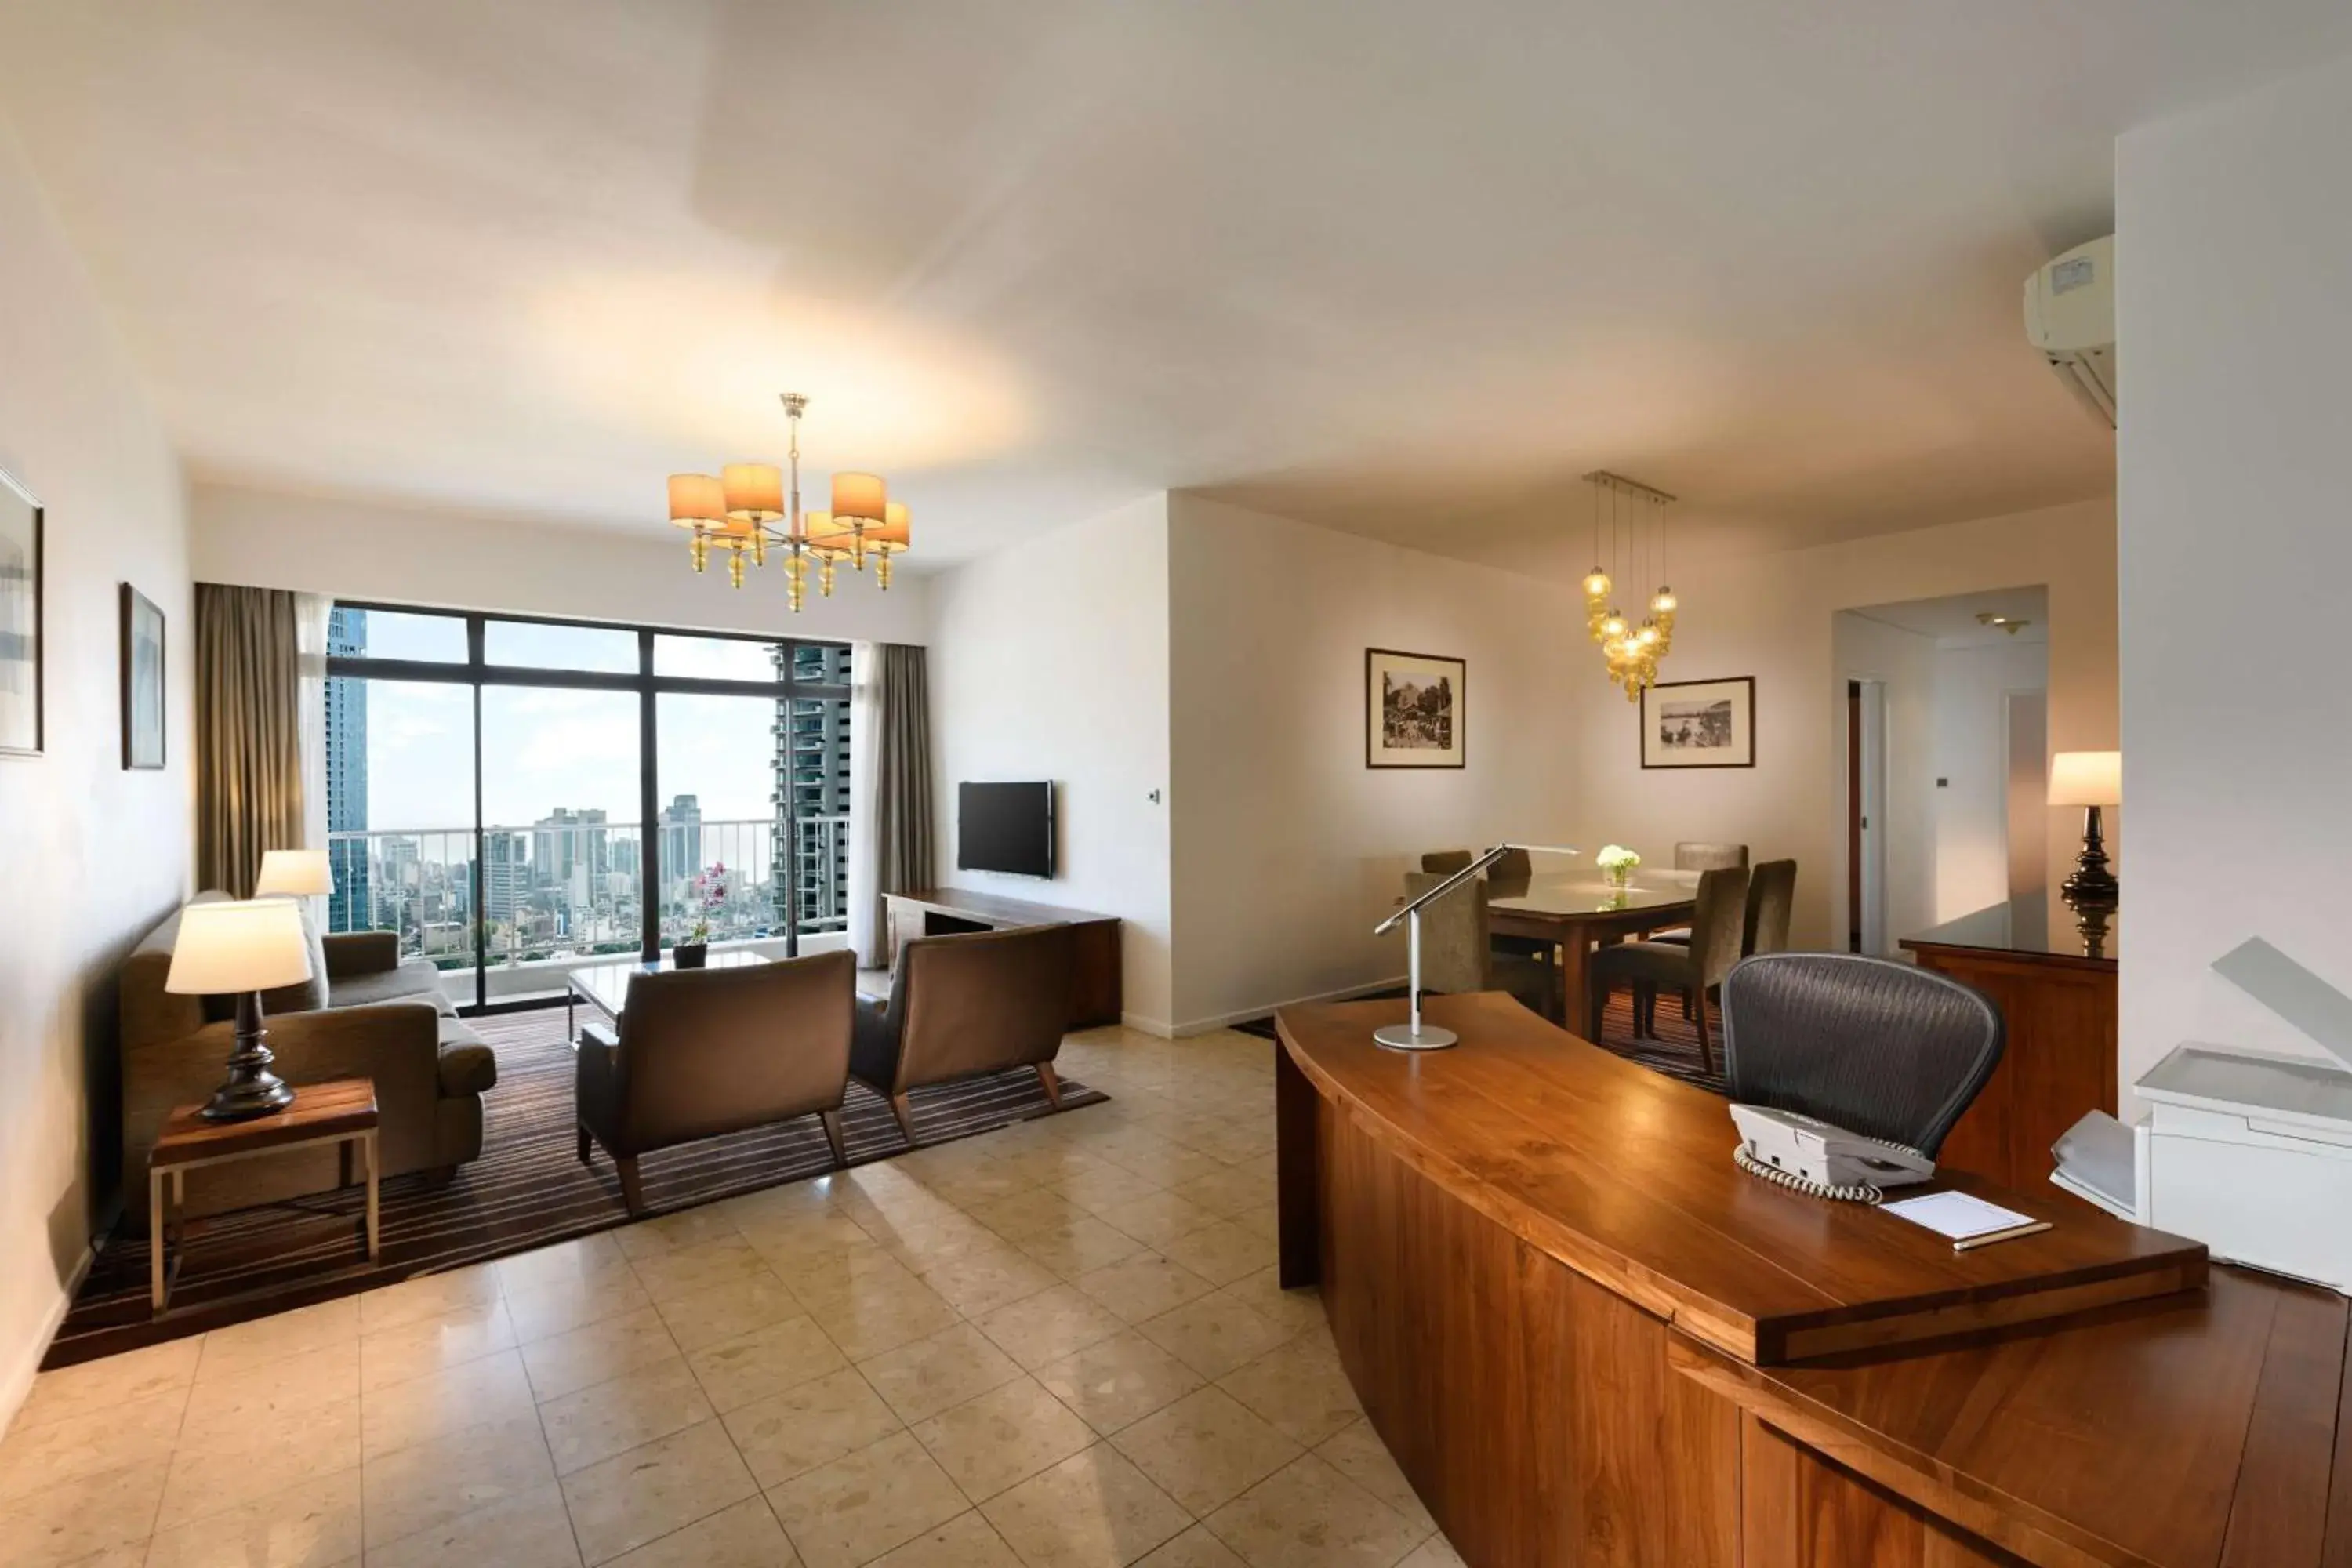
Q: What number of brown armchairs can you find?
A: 2